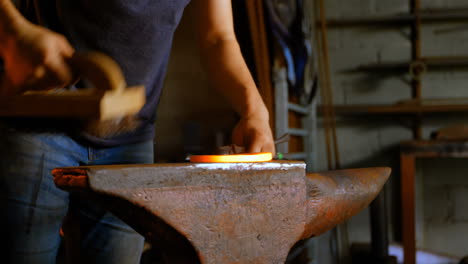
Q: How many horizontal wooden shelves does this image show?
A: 3